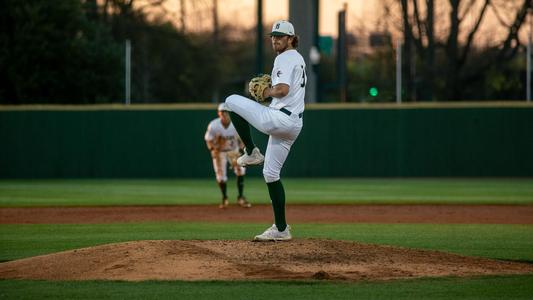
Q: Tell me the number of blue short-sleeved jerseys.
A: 0